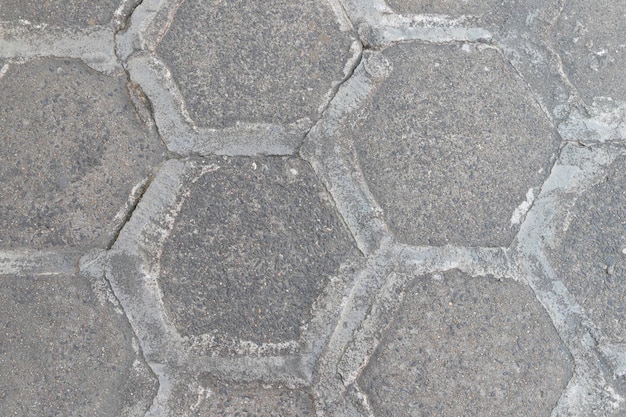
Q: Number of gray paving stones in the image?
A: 11